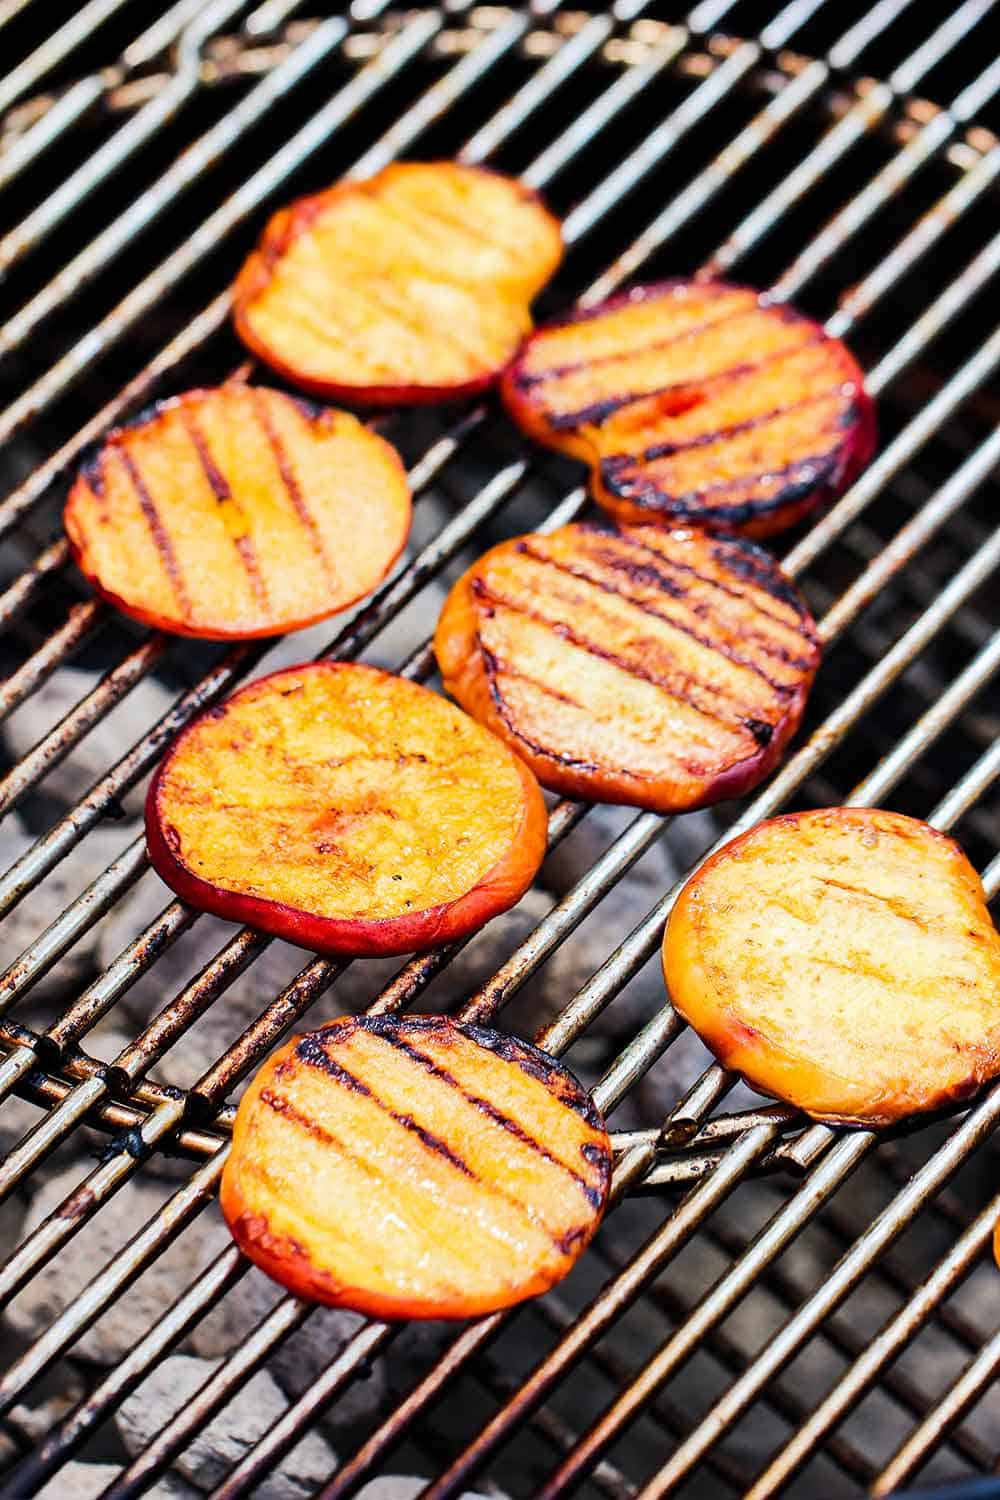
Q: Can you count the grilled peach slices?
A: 7